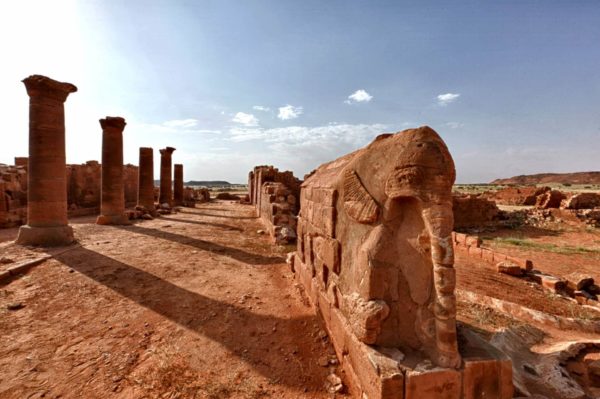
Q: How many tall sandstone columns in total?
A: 5